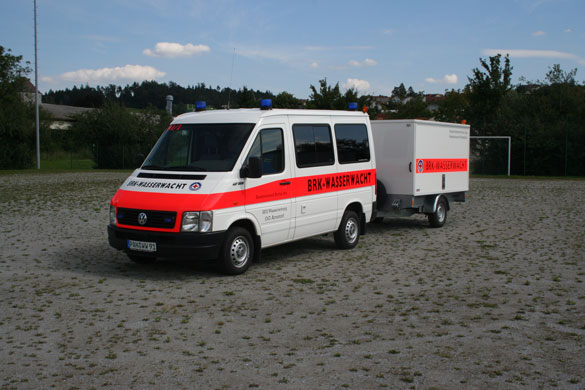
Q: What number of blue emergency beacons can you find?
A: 3